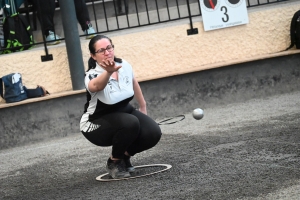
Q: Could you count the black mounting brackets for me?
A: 2